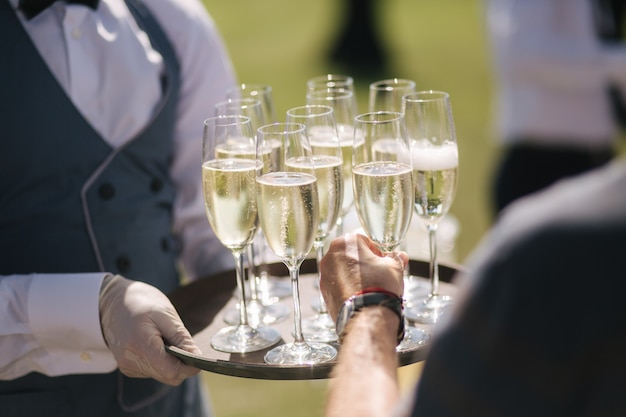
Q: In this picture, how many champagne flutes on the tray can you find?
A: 10